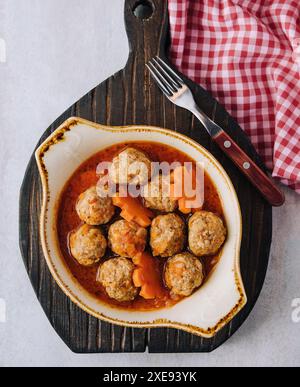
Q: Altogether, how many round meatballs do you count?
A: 9